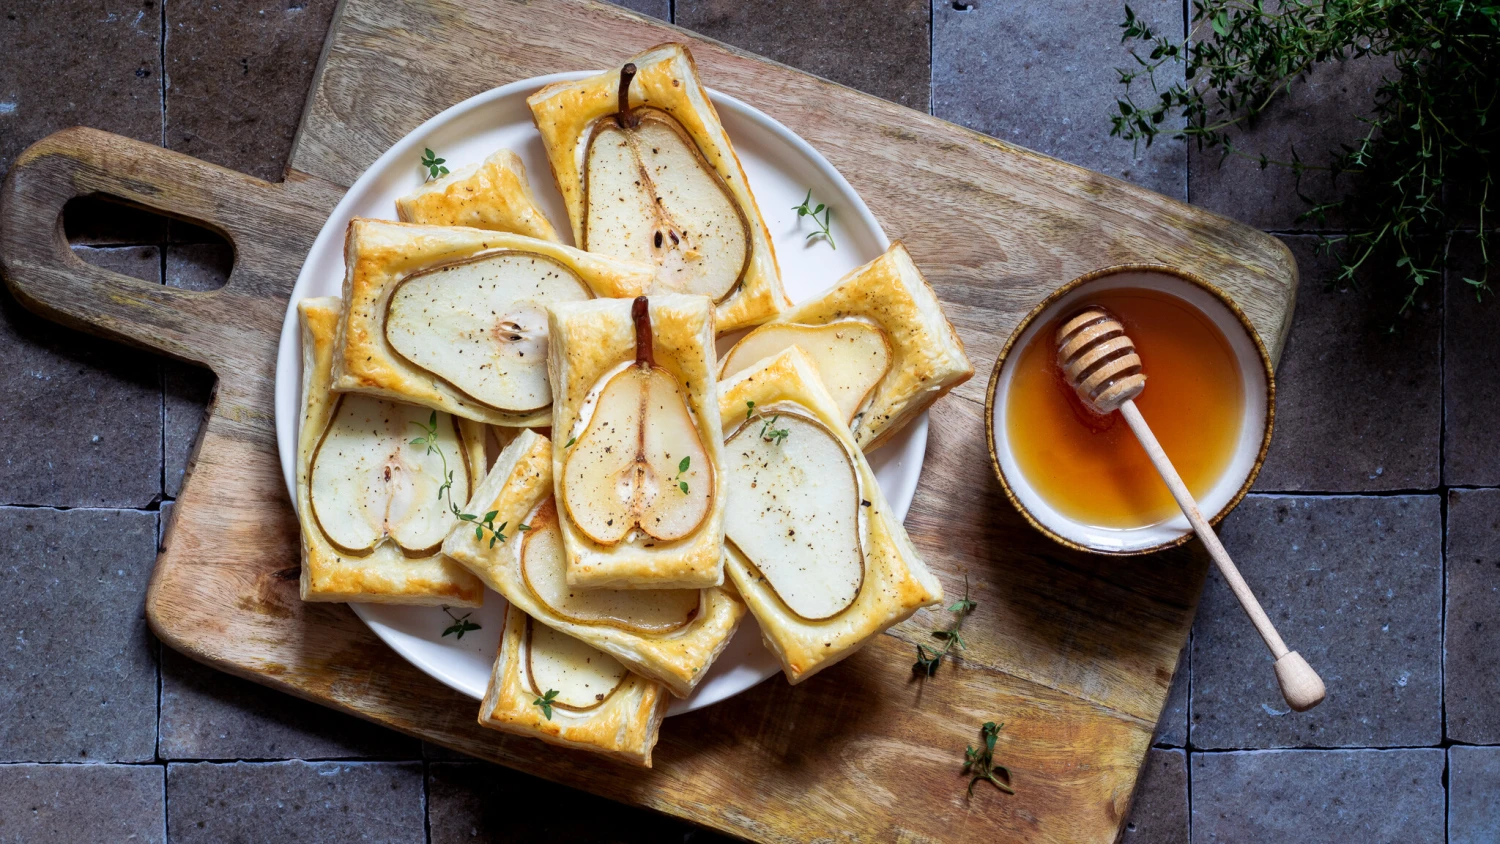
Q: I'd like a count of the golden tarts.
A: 9